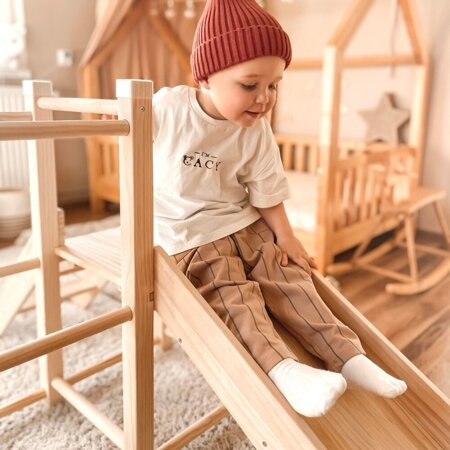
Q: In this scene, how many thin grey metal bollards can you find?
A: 0